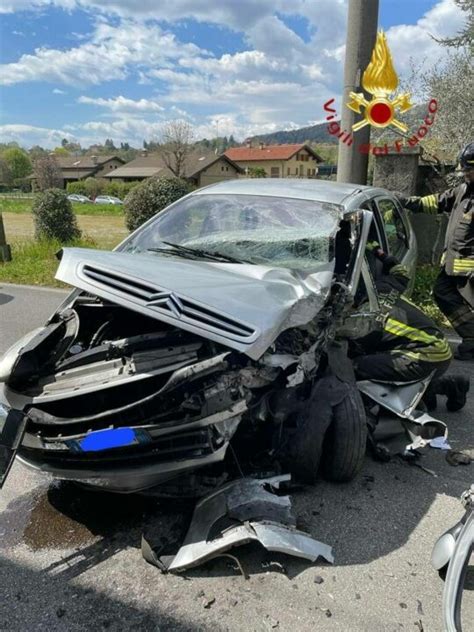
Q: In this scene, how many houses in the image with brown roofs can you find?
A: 2